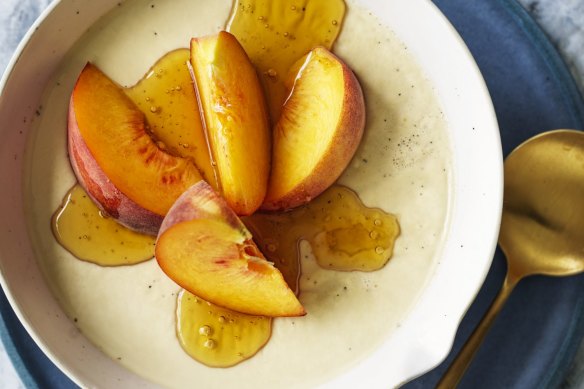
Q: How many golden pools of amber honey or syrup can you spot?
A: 5